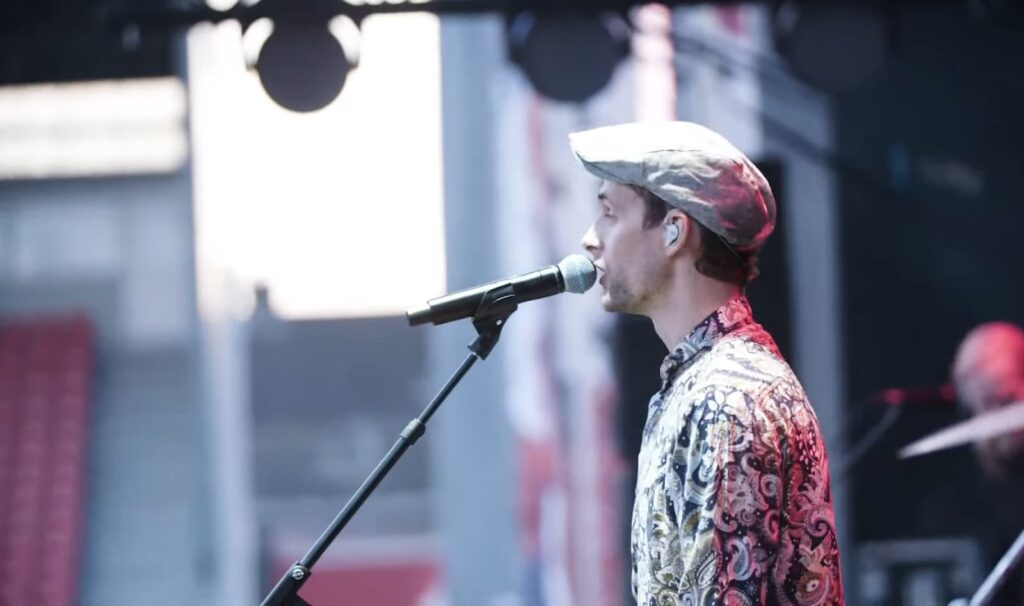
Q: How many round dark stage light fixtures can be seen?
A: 3